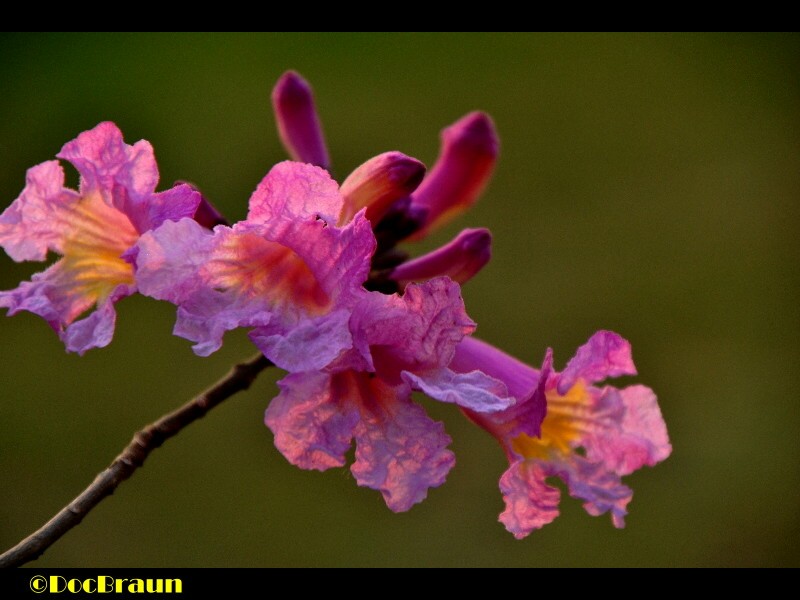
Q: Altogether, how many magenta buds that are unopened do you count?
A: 4